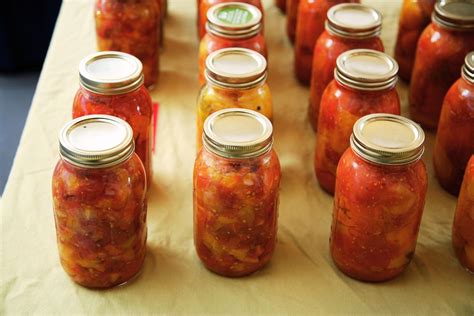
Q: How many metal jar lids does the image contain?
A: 10